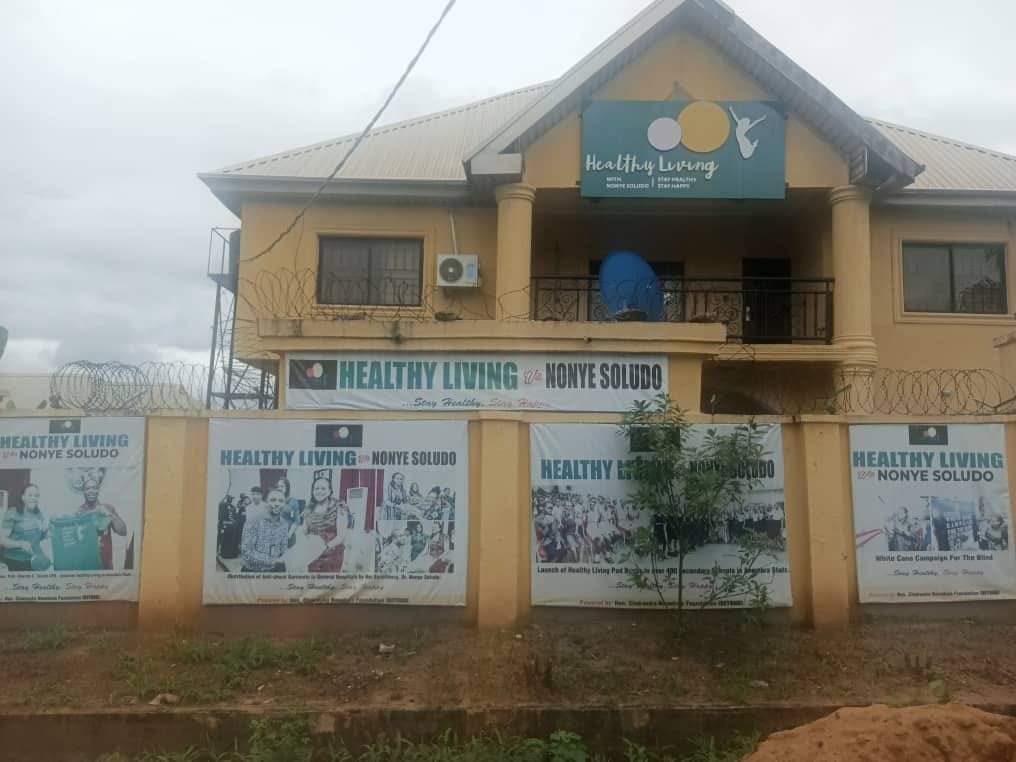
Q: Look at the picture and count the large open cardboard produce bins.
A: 0